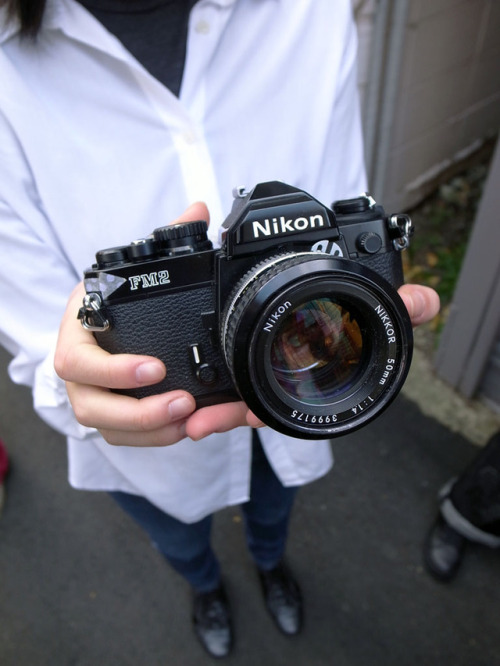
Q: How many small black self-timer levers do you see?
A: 1